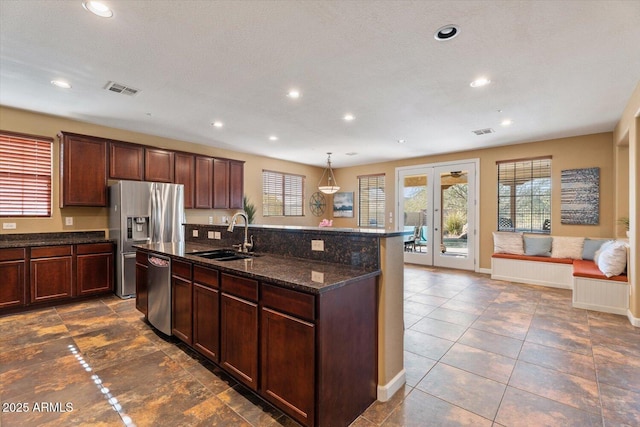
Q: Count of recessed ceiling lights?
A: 10